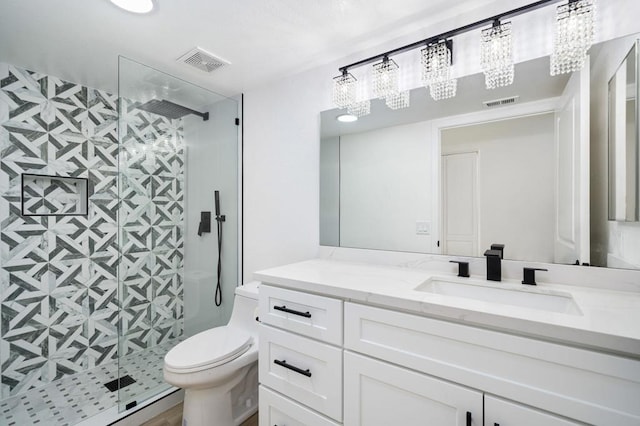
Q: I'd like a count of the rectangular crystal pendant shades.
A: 5